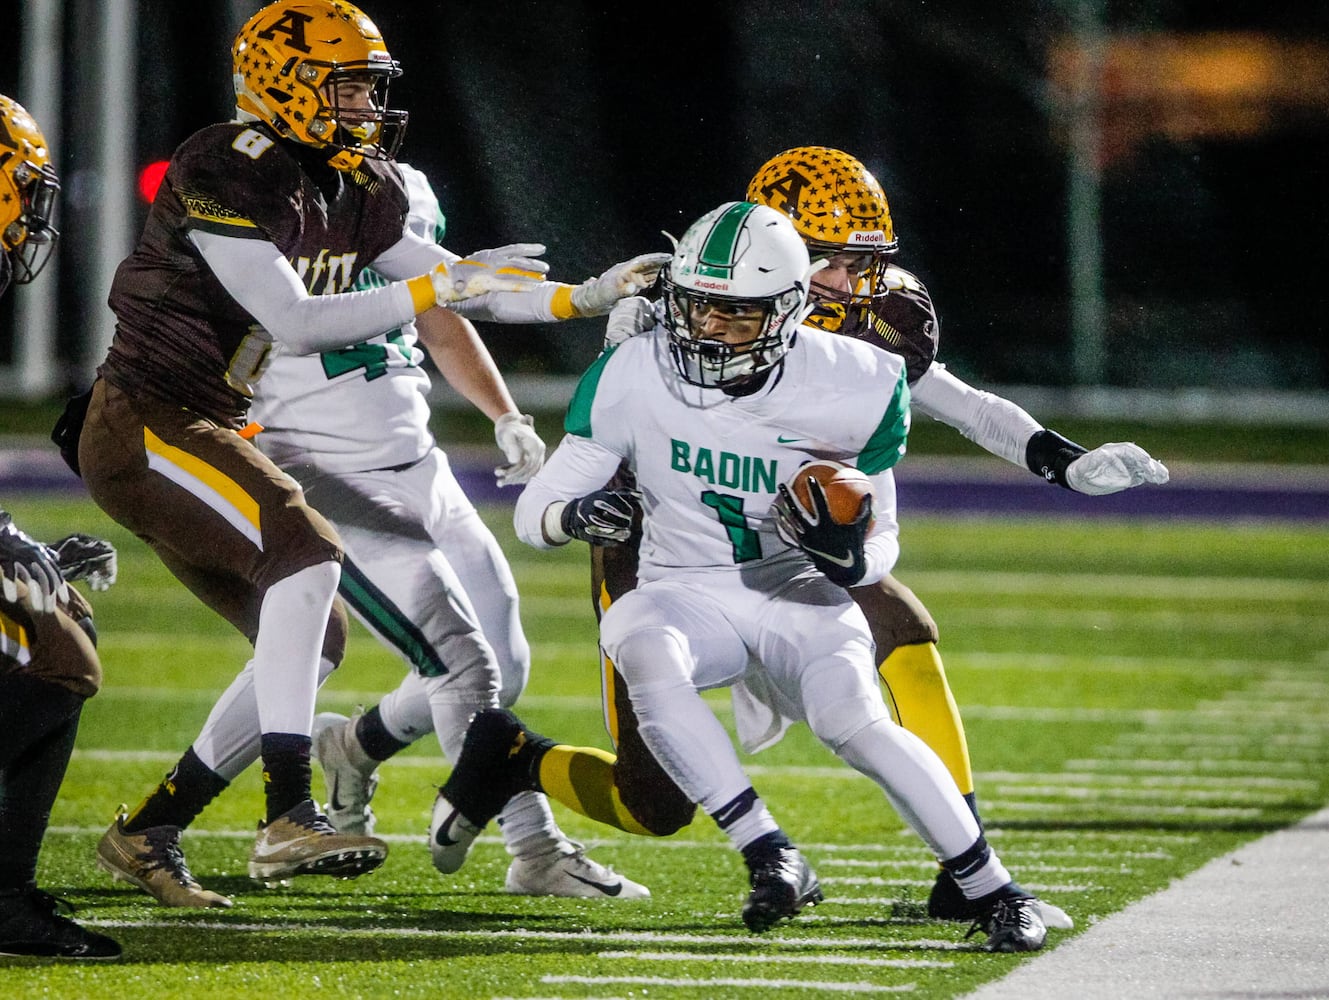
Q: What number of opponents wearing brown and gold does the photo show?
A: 3